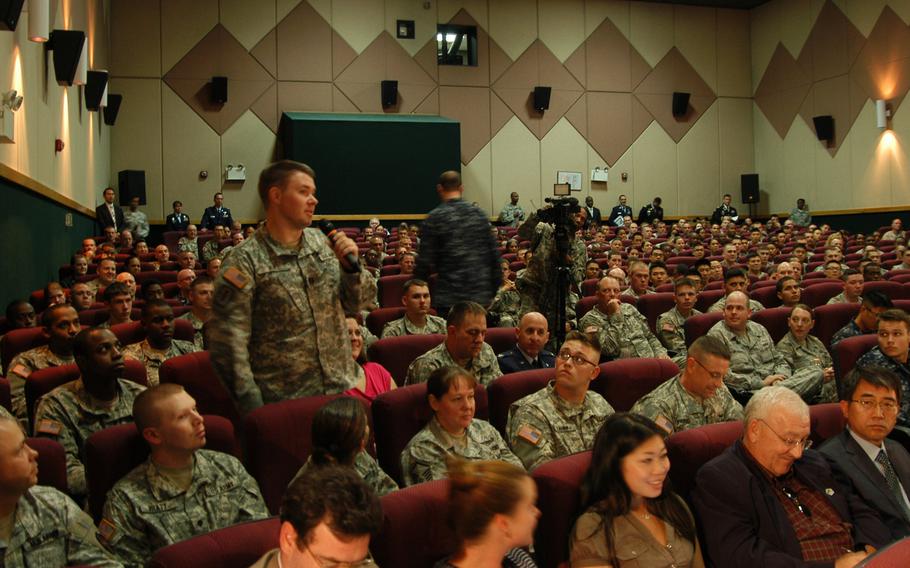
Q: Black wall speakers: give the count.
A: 9